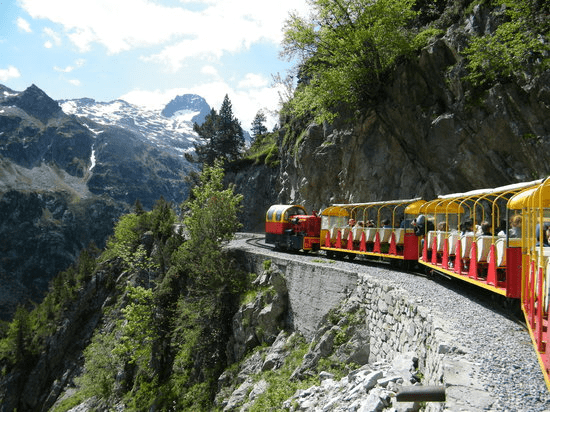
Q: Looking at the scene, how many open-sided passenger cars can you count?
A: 3